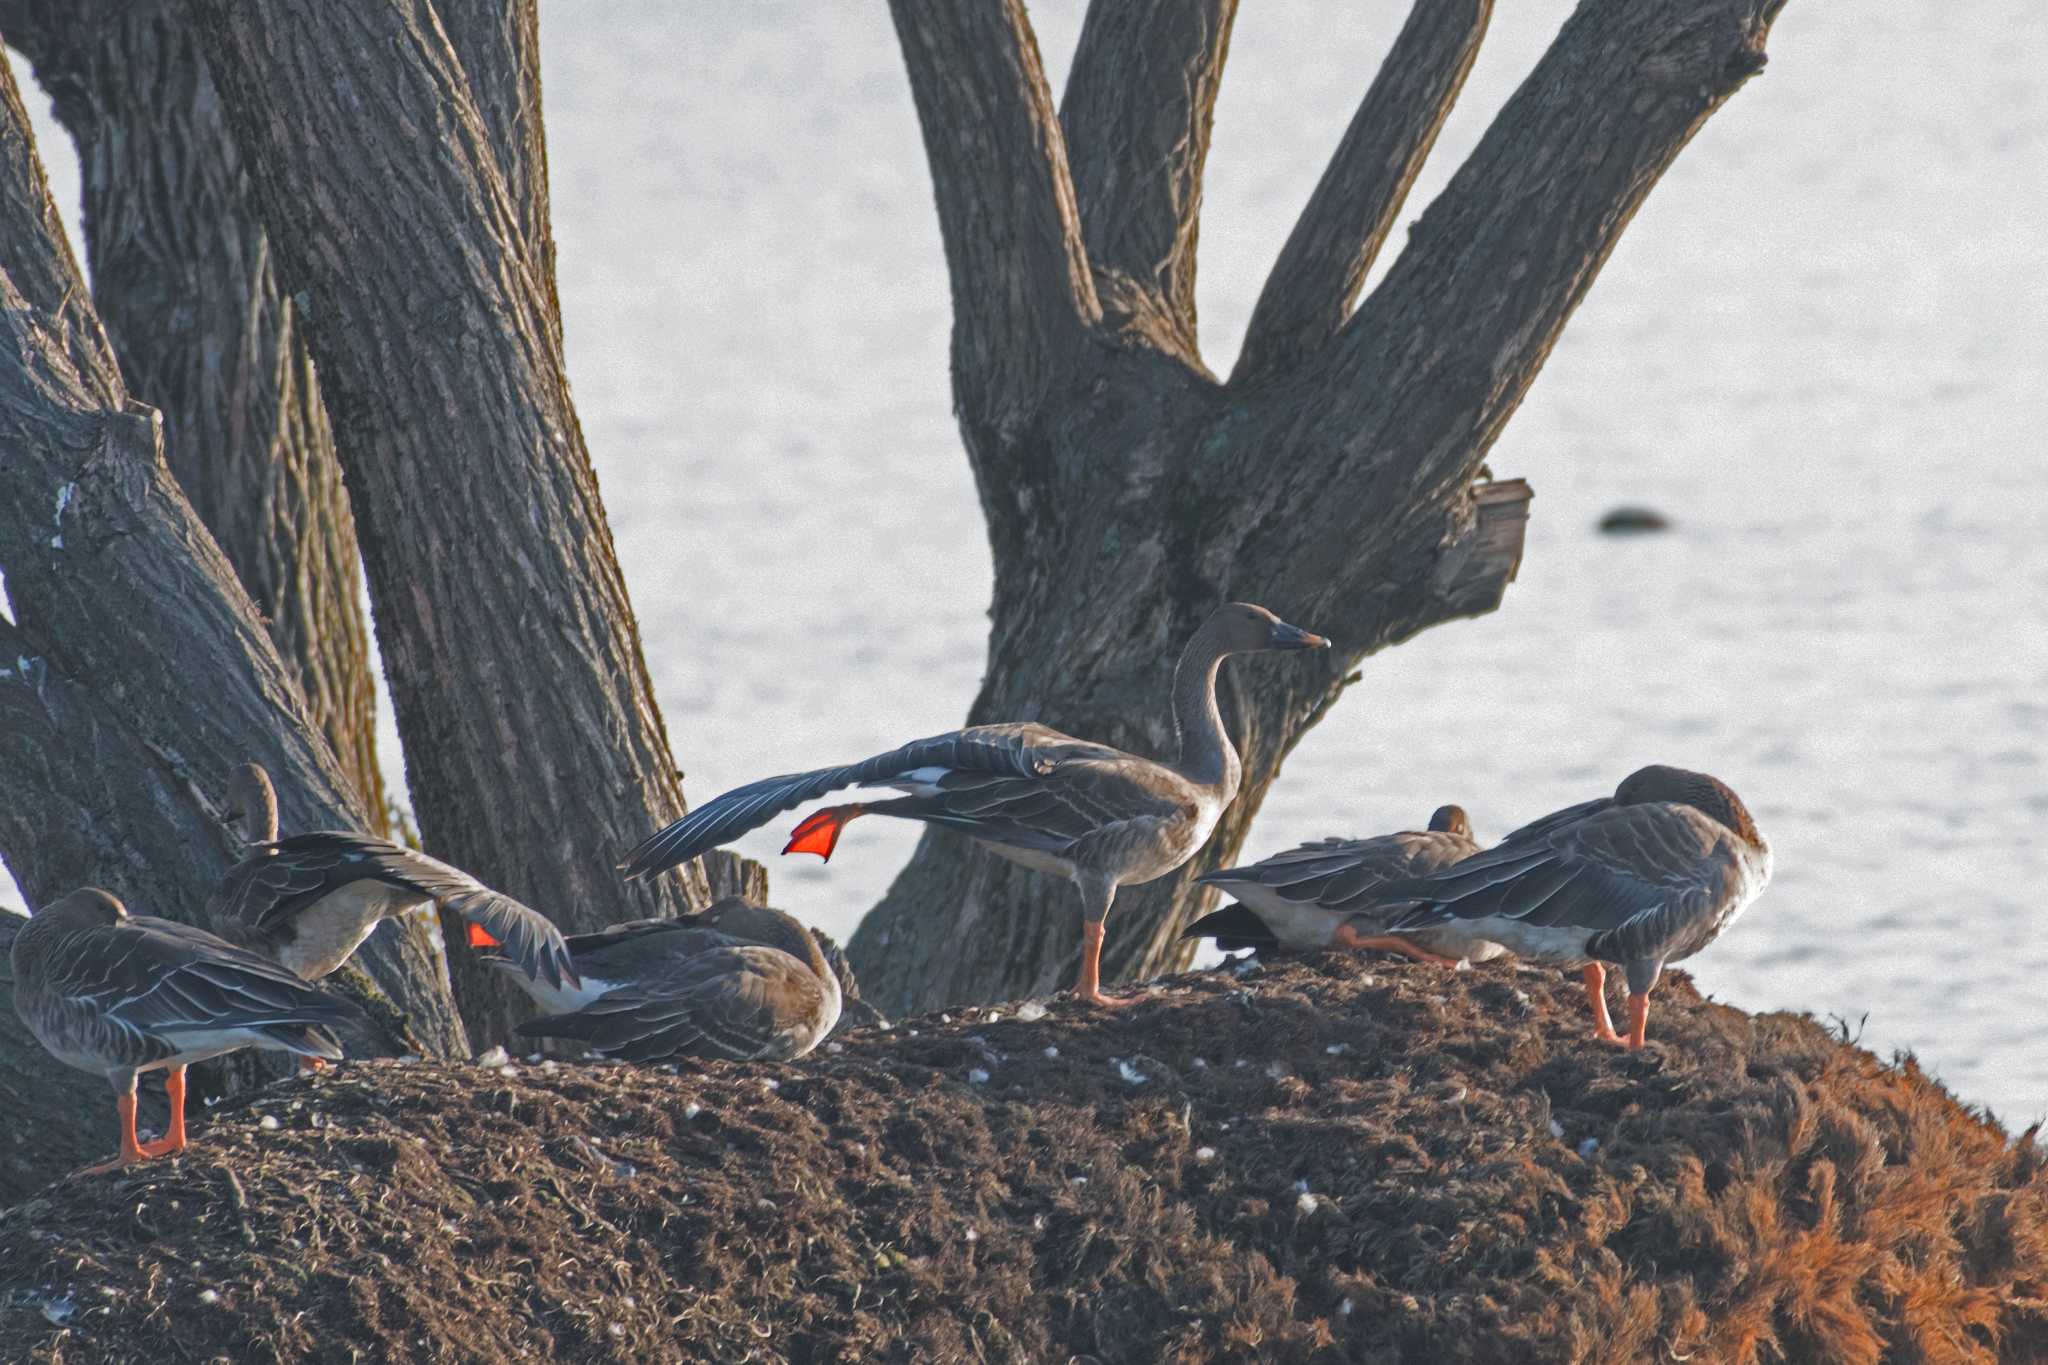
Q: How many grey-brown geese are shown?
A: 6